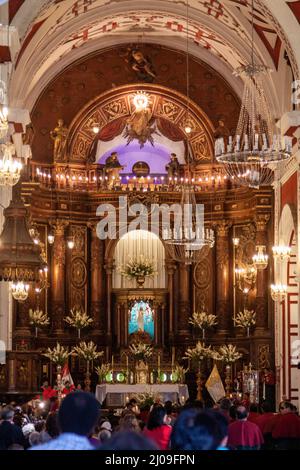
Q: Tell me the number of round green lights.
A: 4